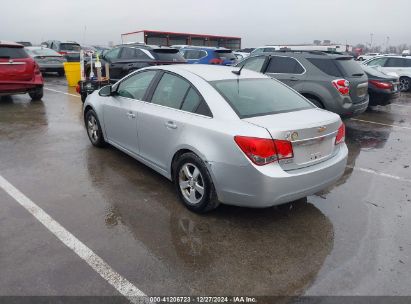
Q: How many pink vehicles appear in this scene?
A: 0